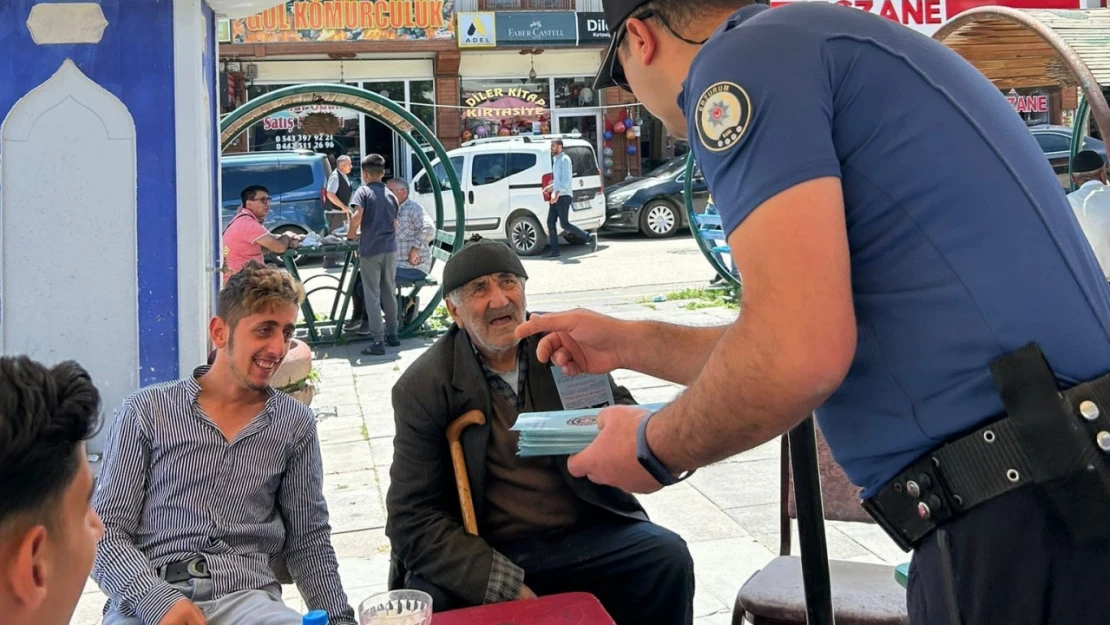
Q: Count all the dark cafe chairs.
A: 1